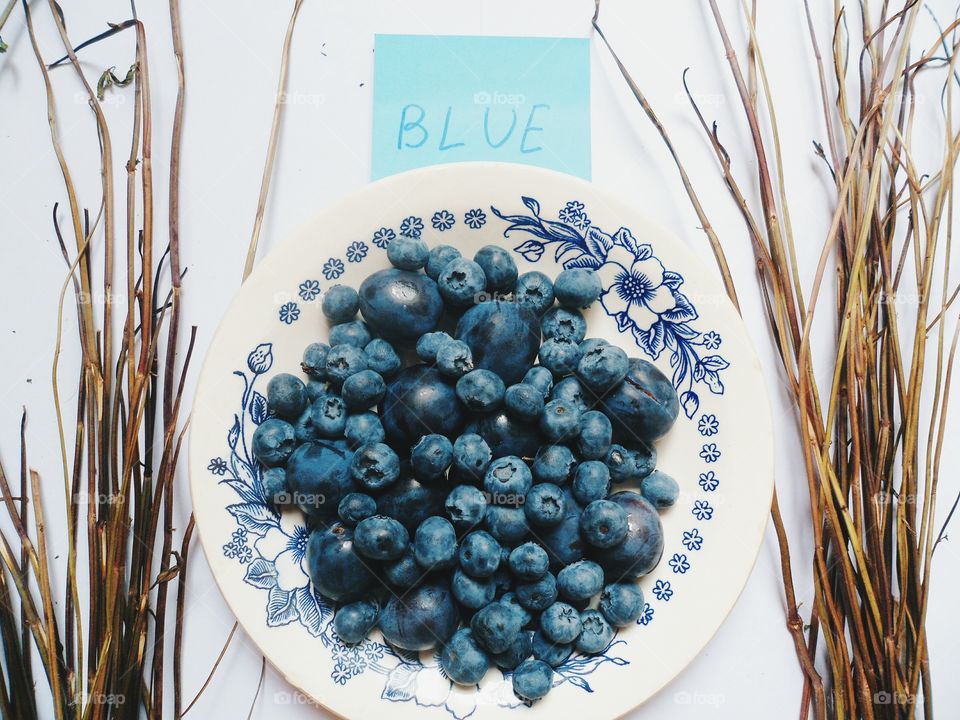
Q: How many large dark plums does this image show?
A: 11